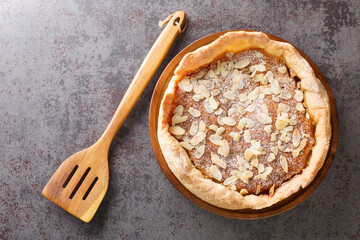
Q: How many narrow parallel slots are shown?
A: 3